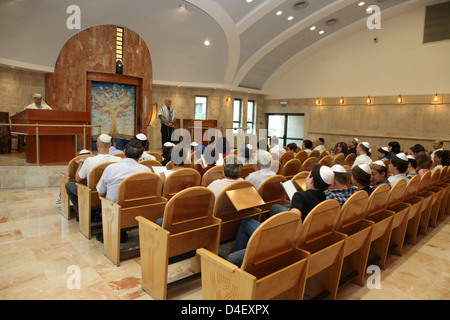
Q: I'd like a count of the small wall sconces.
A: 6